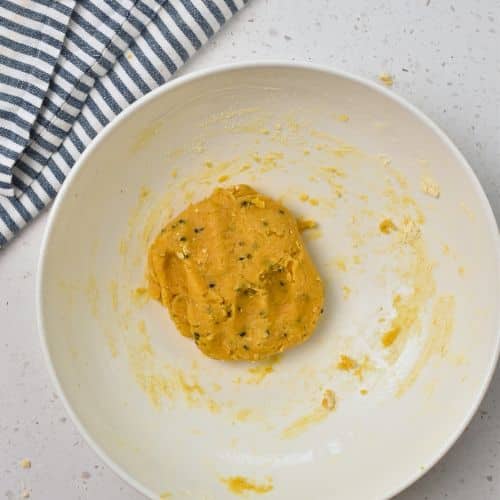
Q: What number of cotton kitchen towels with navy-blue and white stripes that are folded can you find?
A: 1